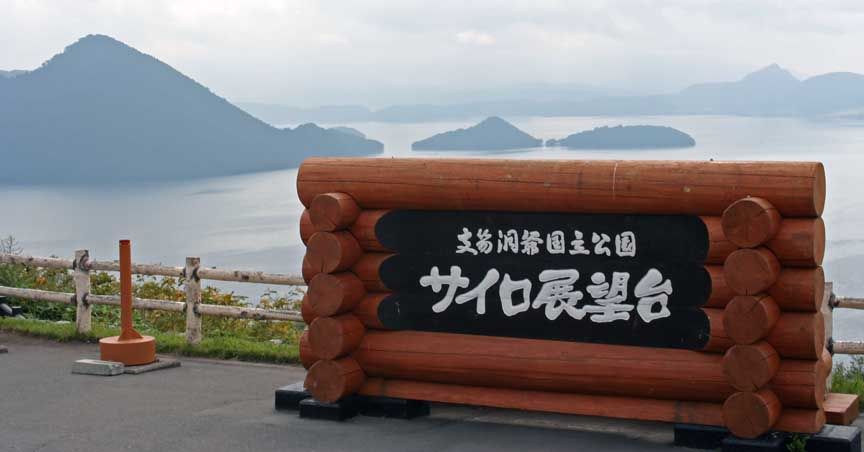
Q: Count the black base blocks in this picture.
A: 6